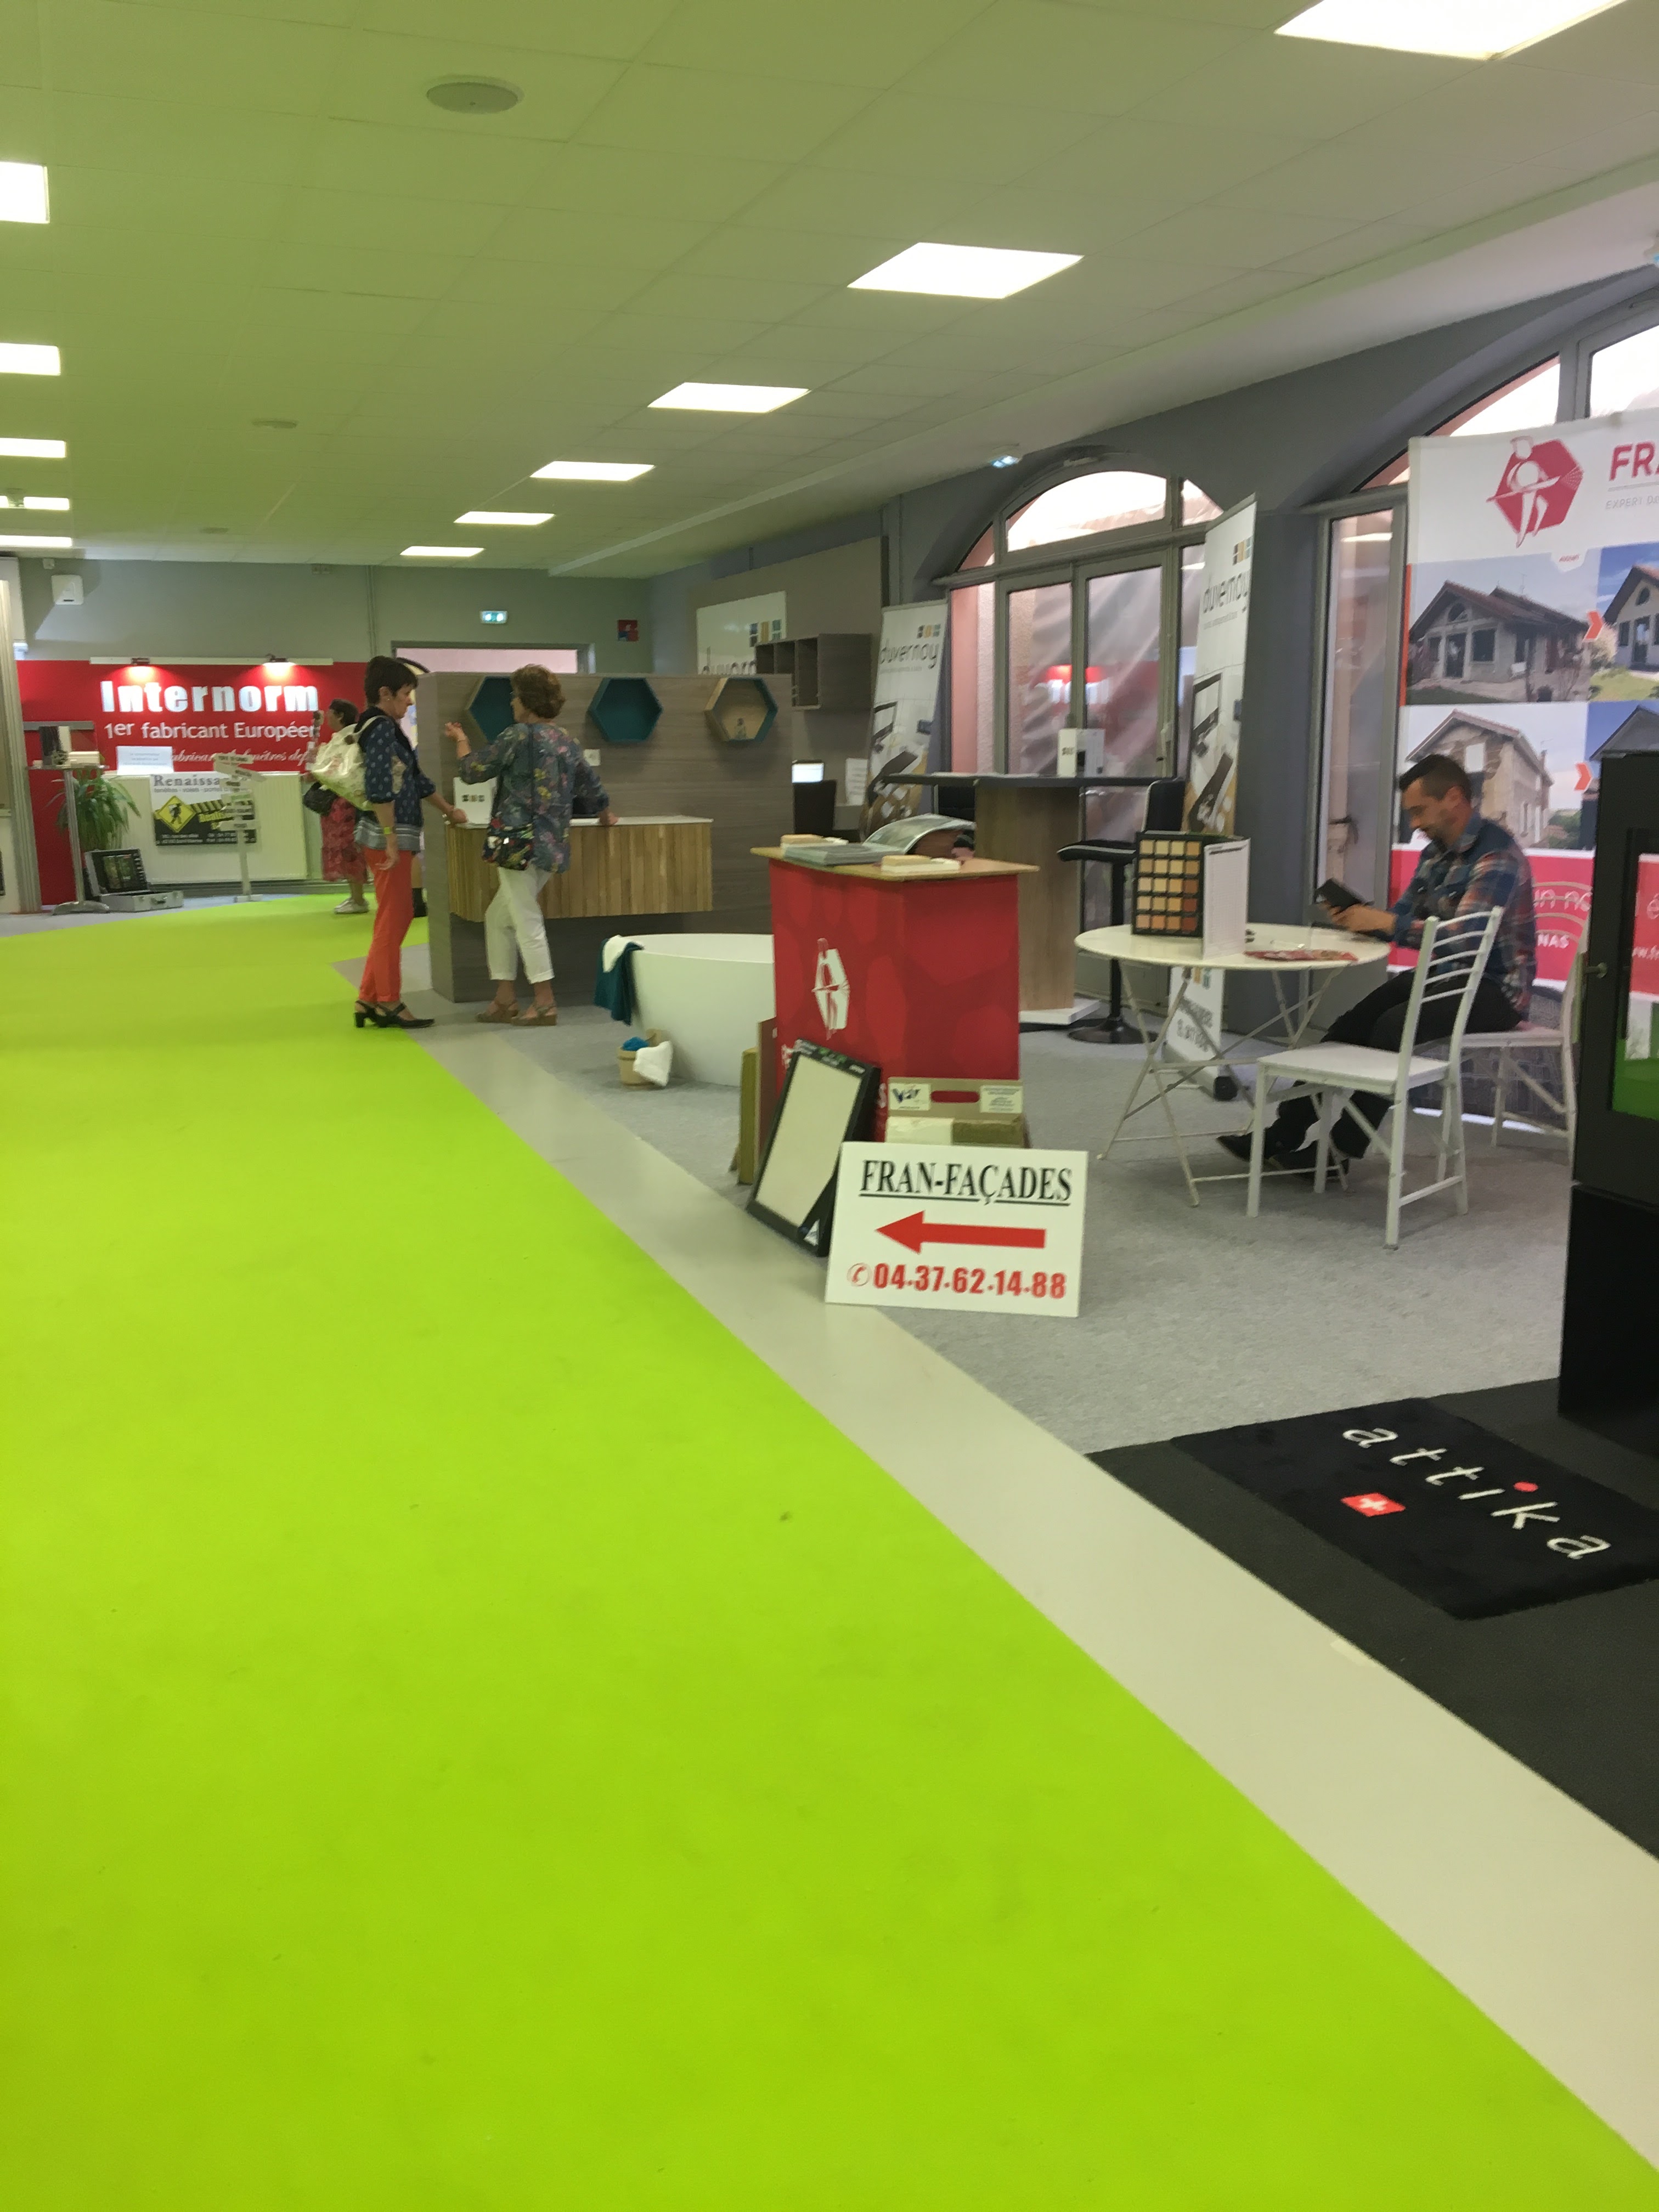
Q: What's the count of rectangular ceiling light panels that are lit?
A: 11